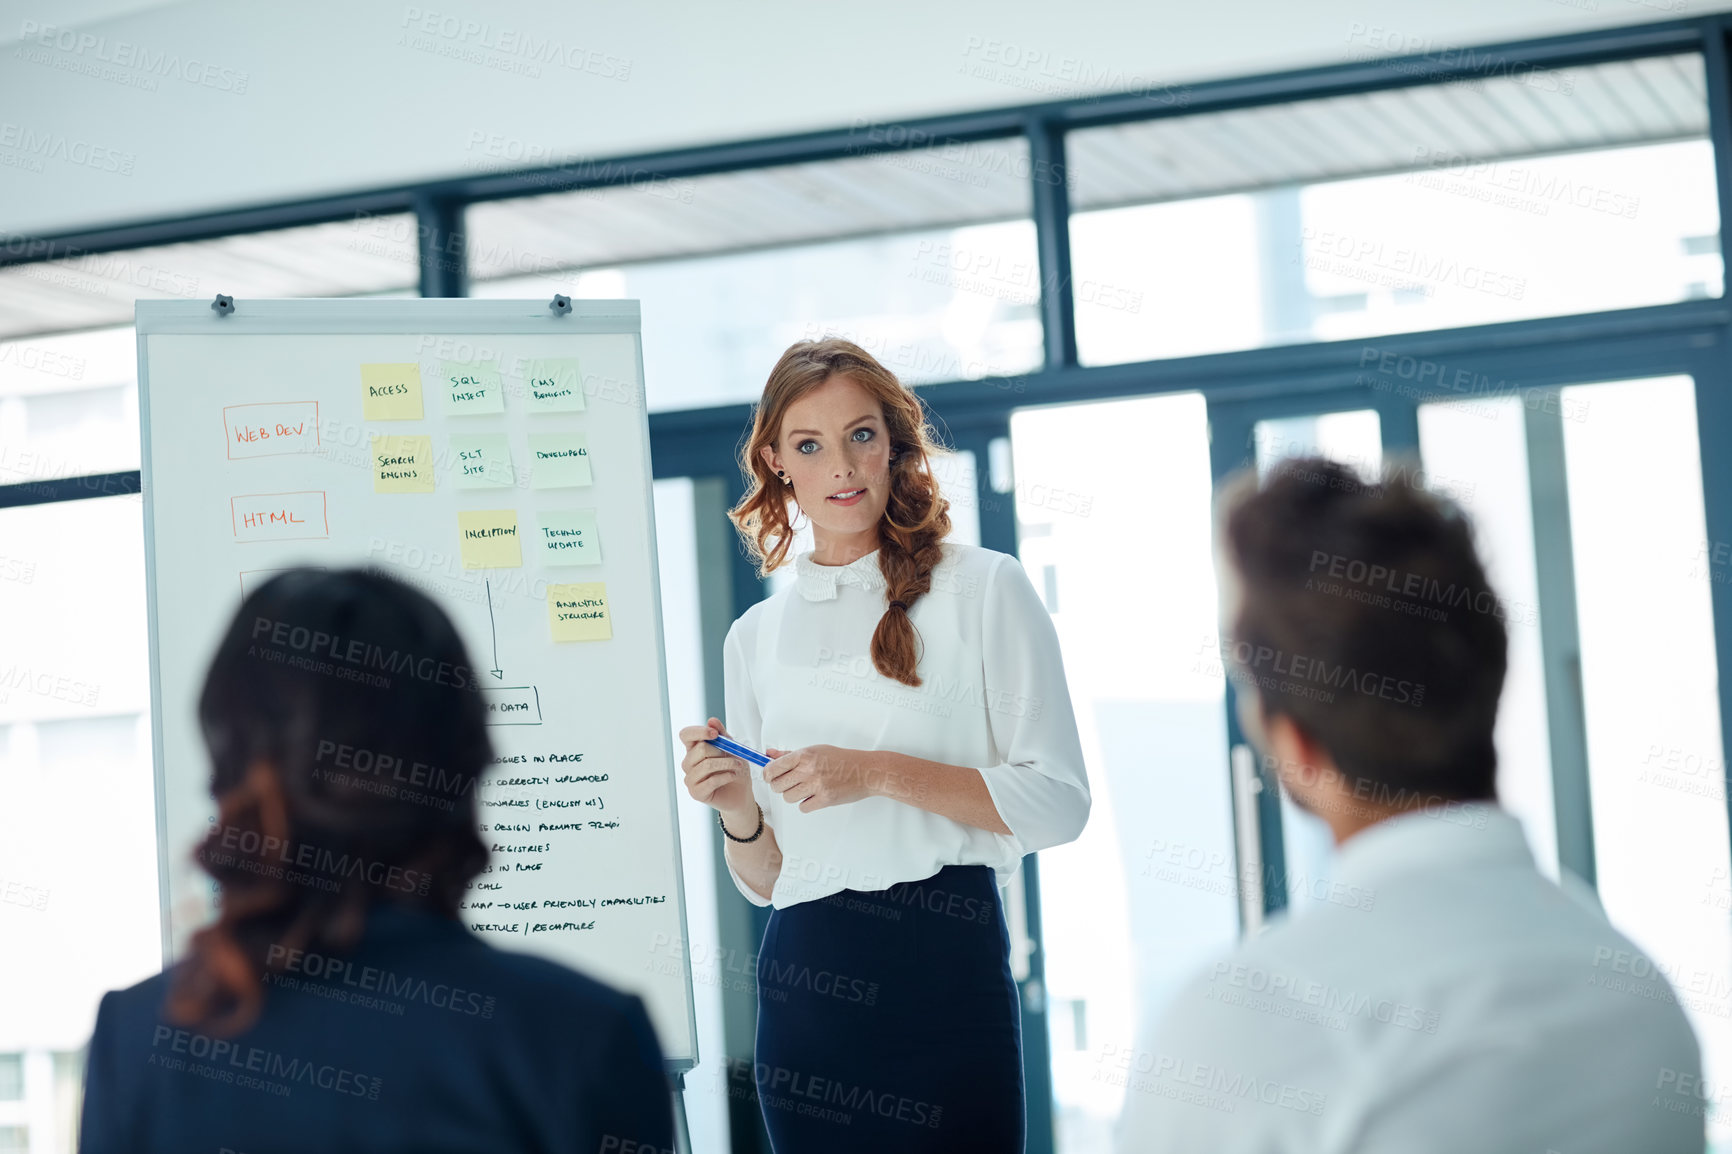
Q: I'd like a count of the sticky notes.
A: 9